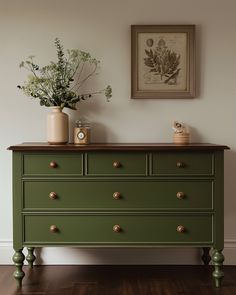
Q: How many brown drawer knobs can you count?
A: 9